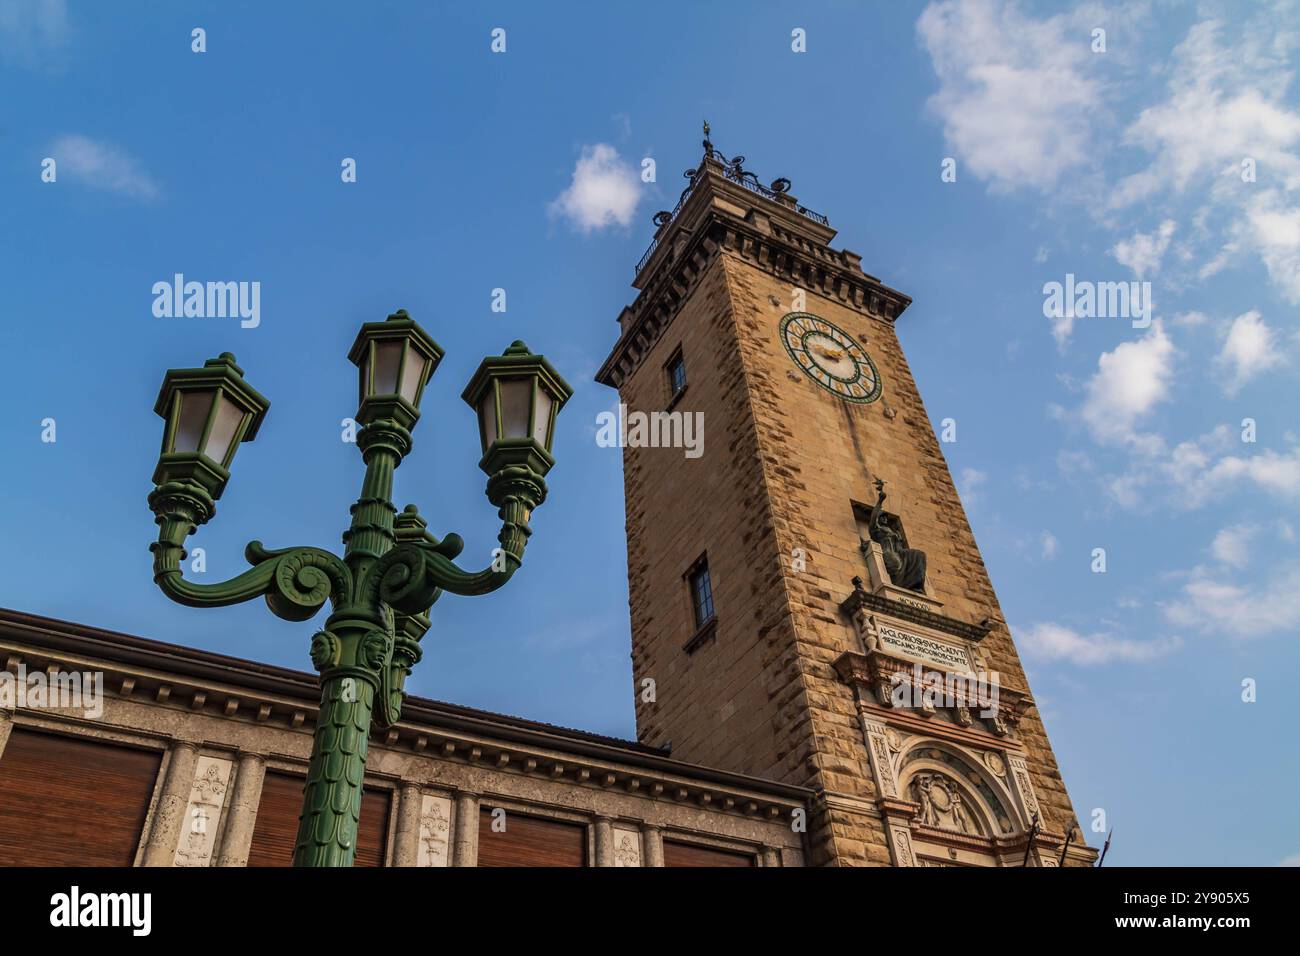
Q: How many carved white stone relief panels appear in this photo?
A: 3